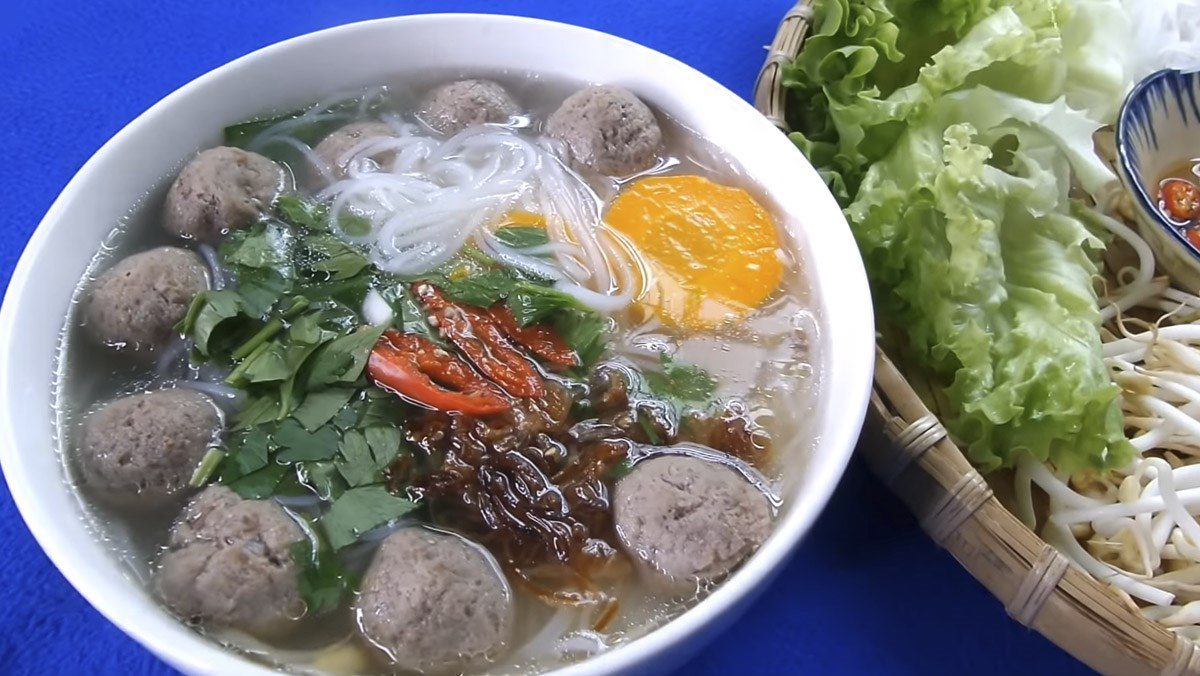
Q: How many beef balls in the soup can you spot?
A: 9